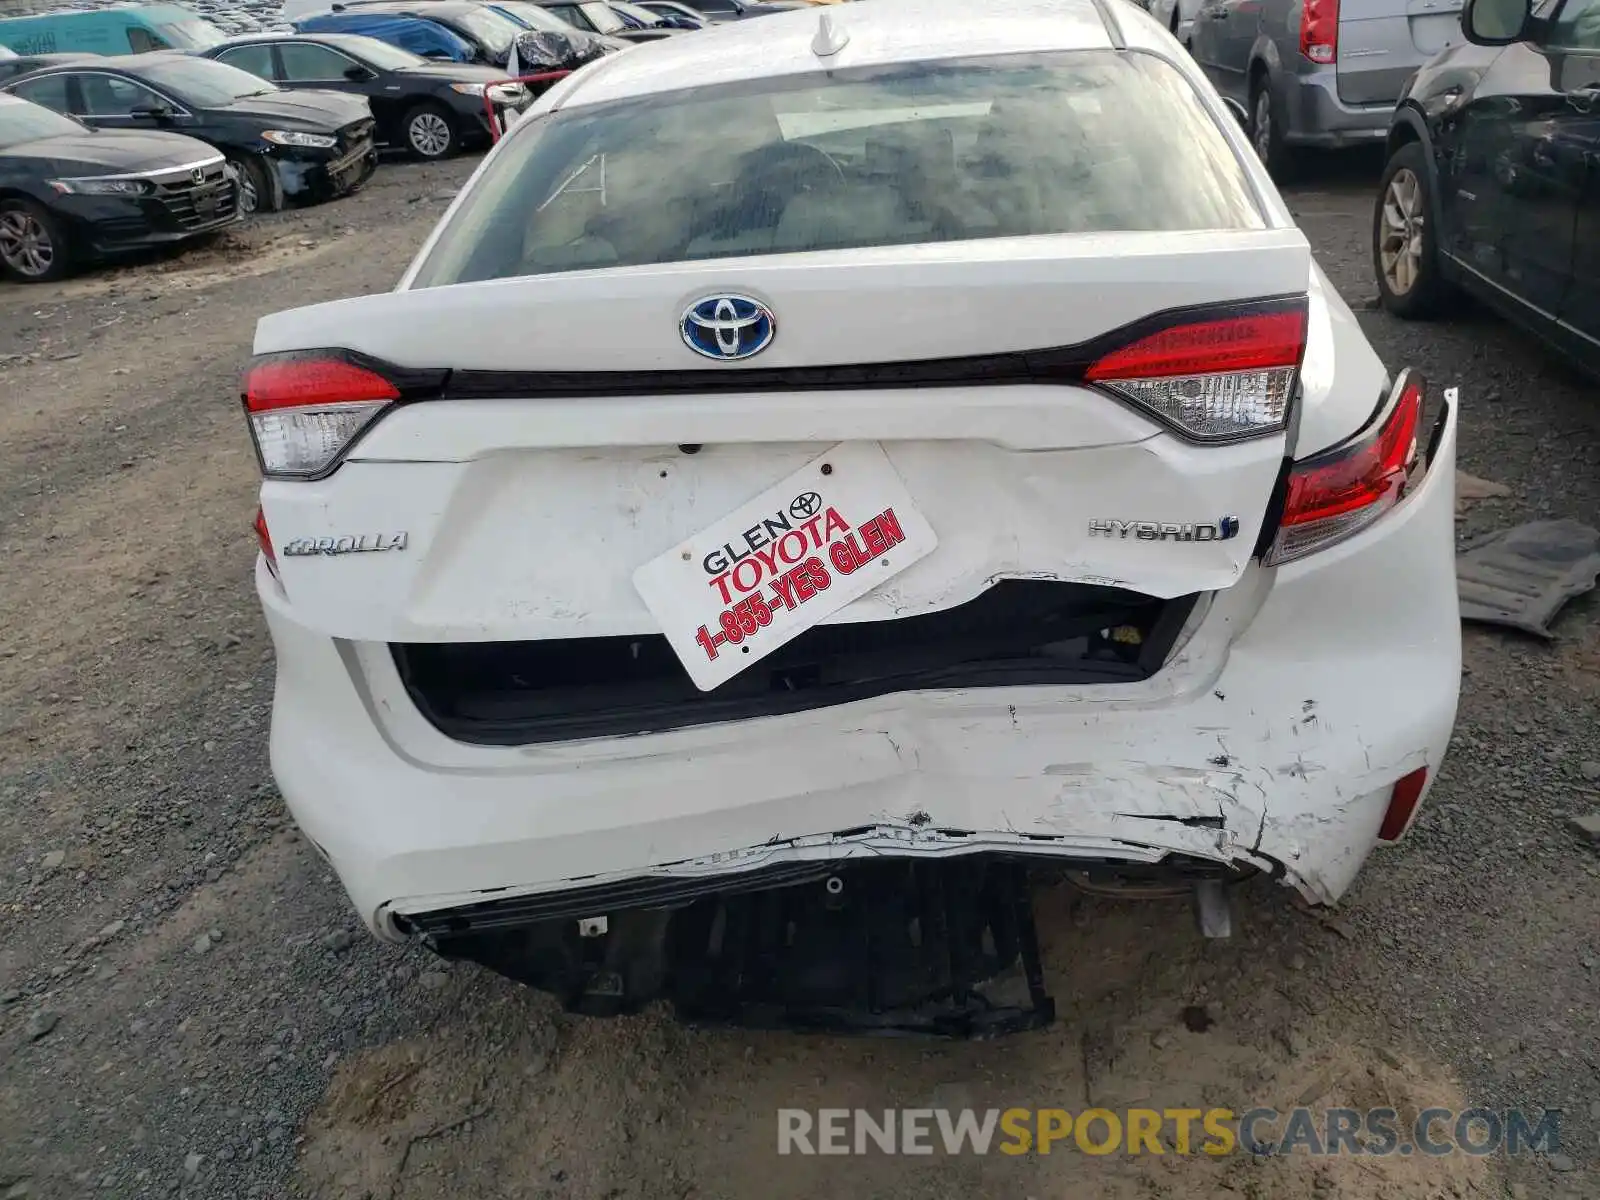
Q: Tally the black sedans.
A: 3